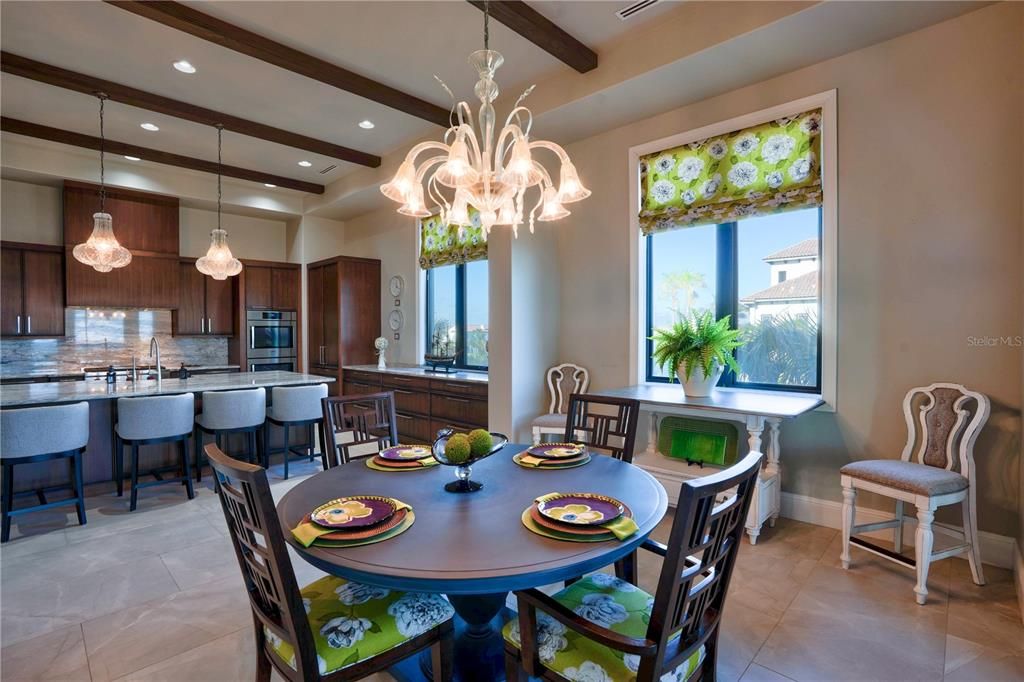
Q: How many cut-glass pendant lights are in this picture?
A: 2